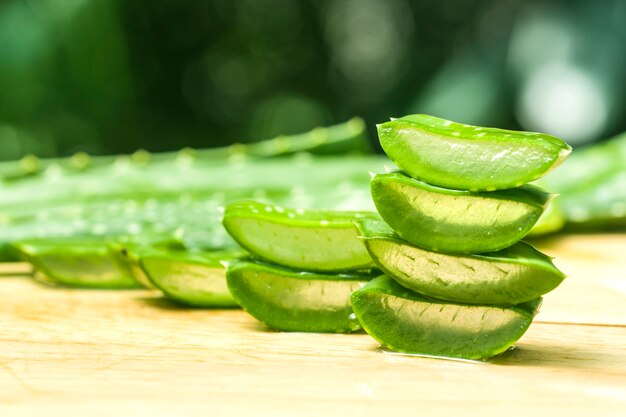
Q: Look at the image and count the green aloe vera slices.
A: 8